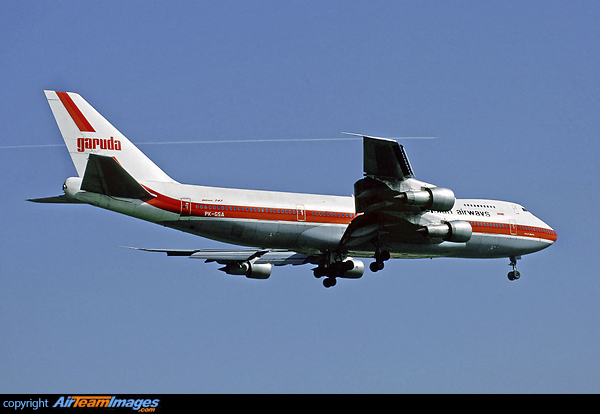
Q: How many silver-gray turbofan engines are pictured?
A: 4